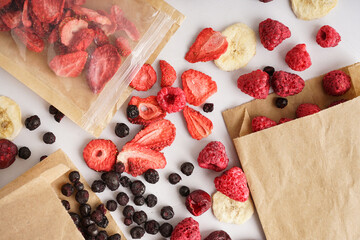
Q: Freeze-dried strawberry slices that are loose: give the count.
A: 9